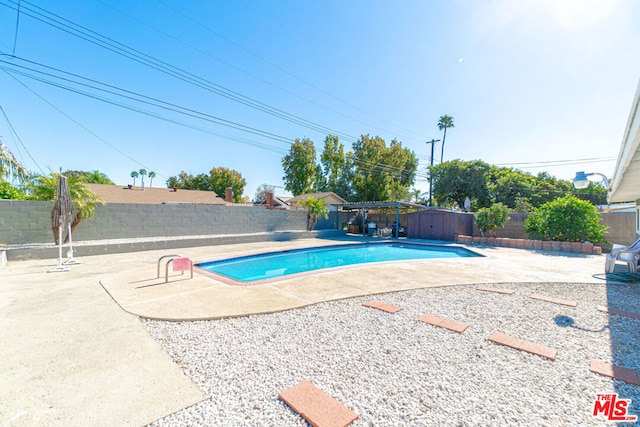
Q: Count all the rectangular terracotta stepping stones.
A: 8